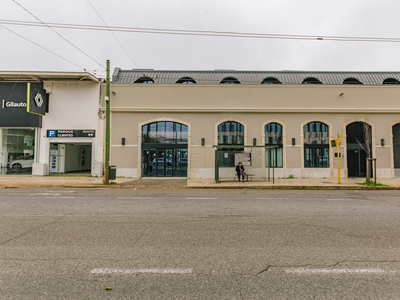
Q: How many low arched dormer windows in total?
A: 7